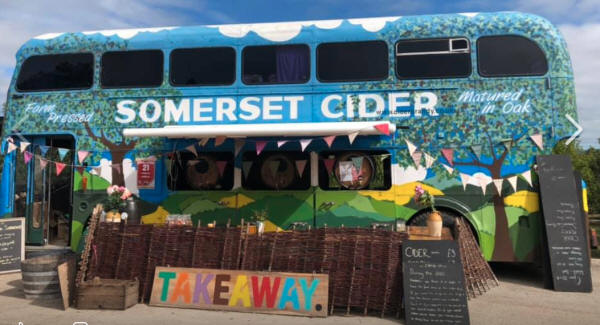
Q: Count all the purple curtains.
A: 1